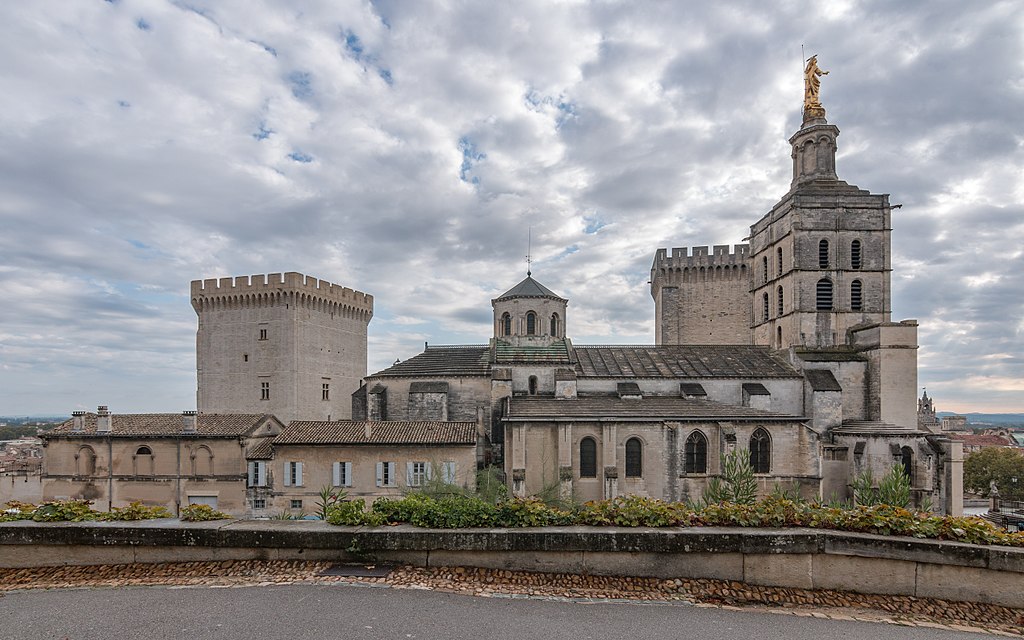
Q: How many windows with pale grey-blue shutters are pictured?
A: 6